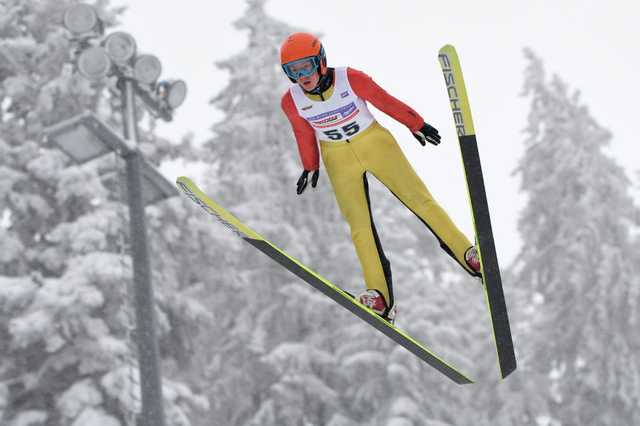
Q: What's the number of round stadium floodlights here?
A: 5